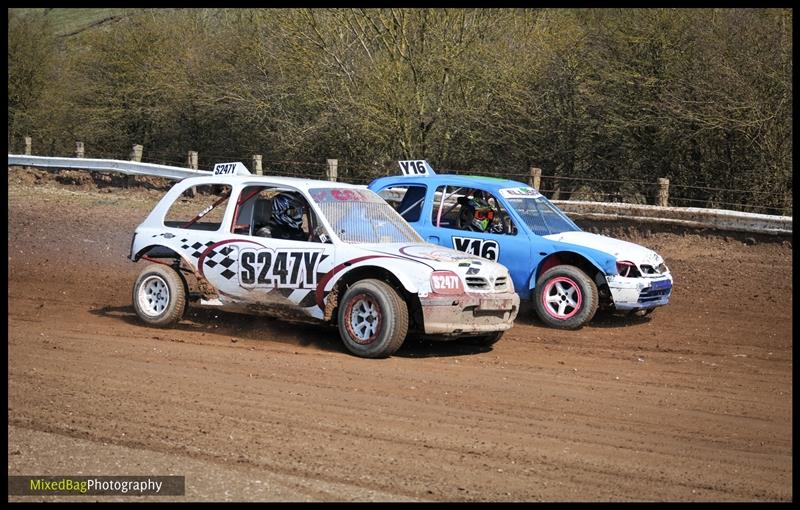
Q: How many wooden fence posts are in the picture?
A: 8